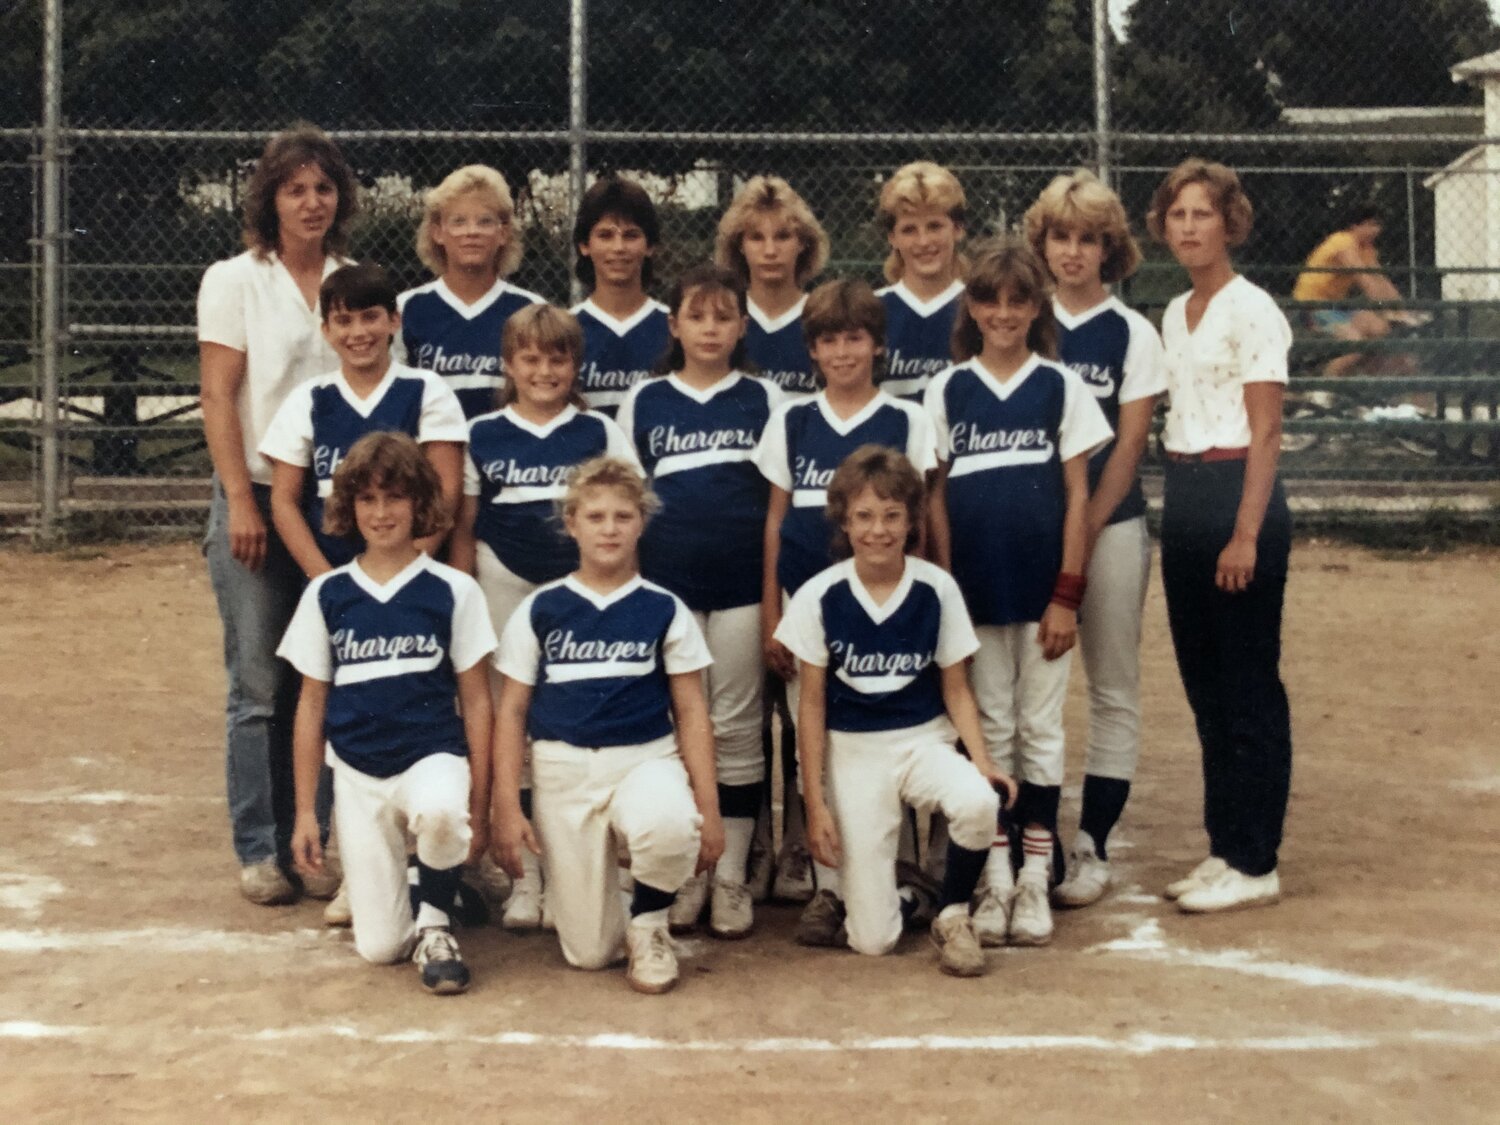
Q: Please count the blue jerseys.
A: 13